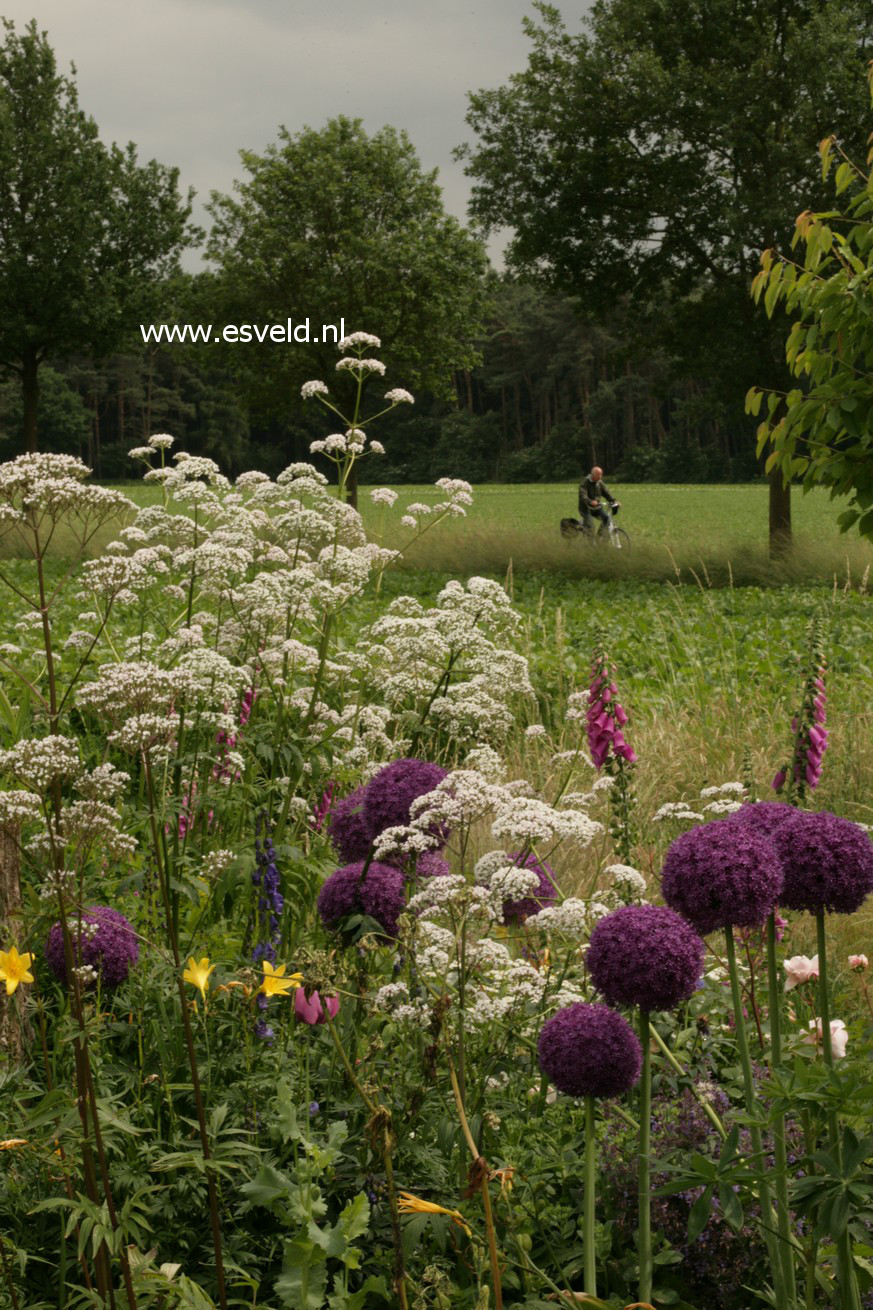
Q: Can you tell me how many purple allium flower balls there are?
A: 11